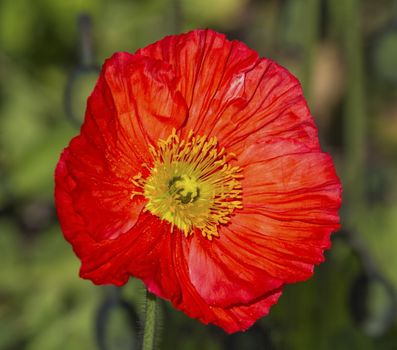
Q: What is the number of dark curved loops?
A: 3